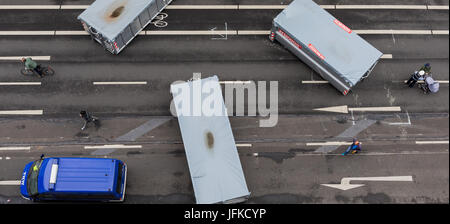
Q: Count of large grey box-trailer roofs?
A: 3